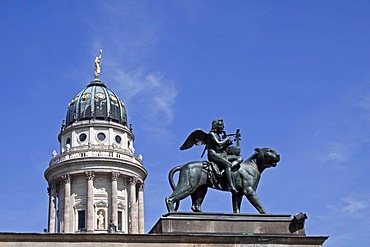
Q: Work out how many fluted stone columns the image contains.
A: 6